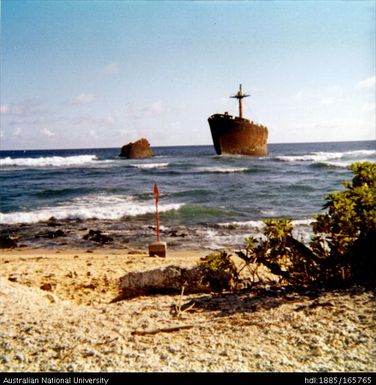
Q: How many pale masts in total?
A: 1